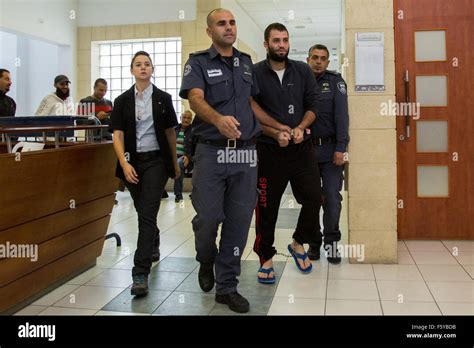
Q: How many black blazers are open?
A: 1